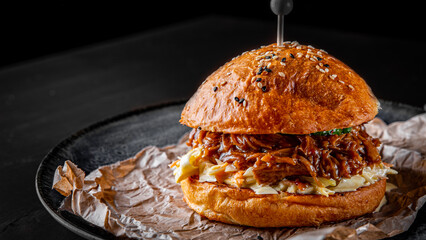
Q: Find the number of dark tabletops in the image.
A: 1